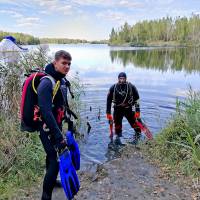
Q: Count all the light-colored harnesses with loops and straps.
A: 1